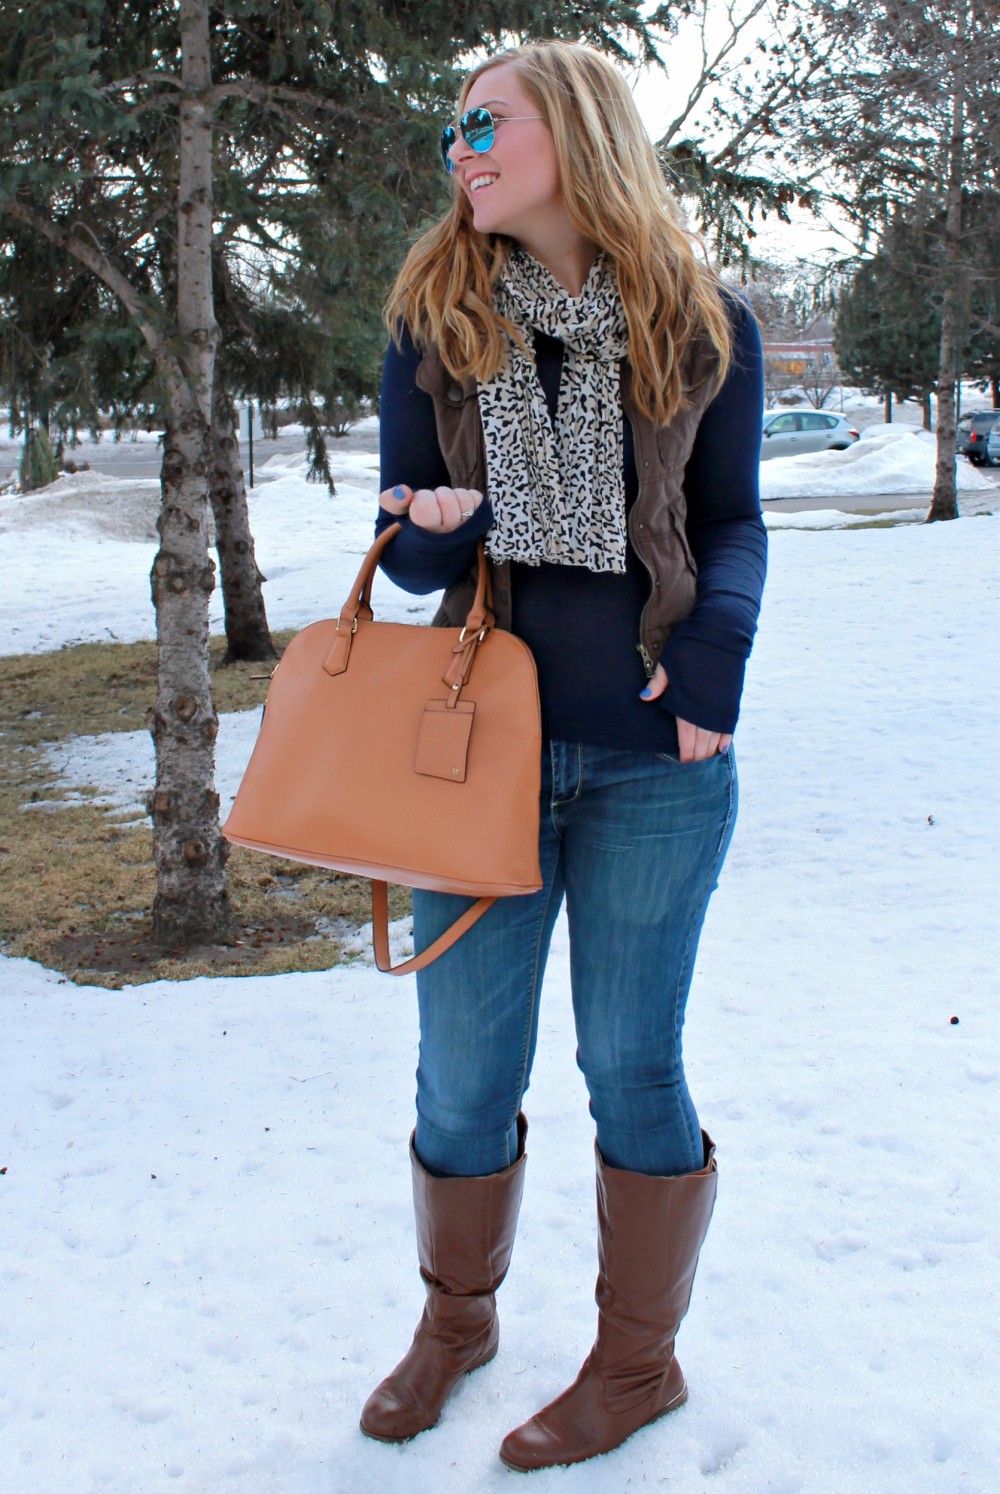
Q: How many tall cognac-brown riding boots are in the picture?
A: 2